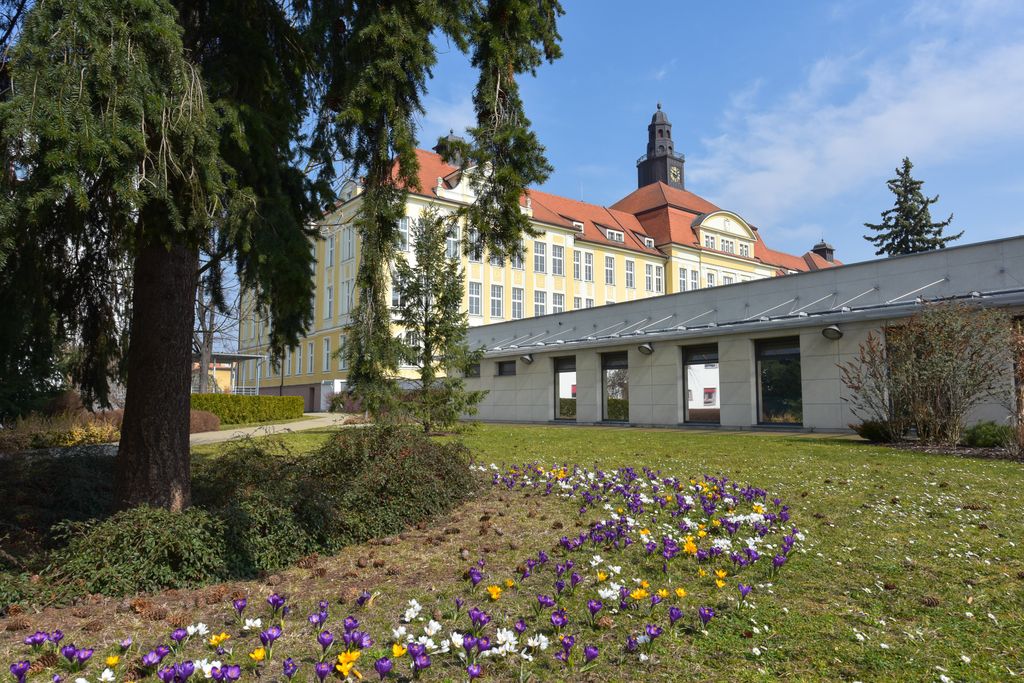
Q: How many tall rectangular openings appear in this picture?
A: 4